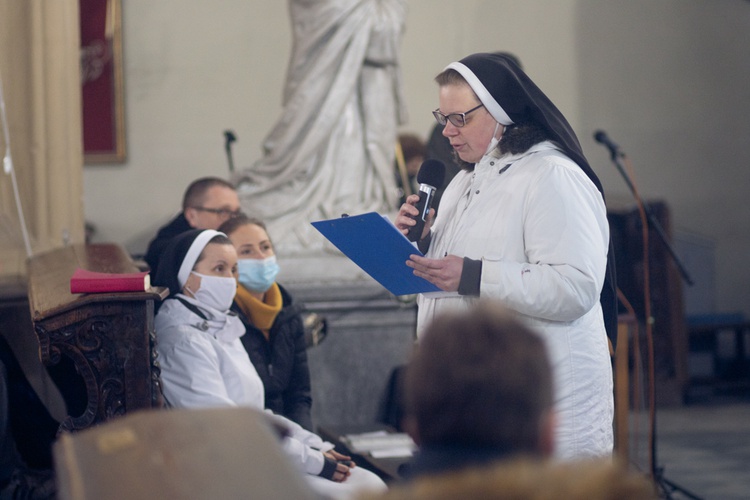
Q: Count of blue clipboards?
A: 1